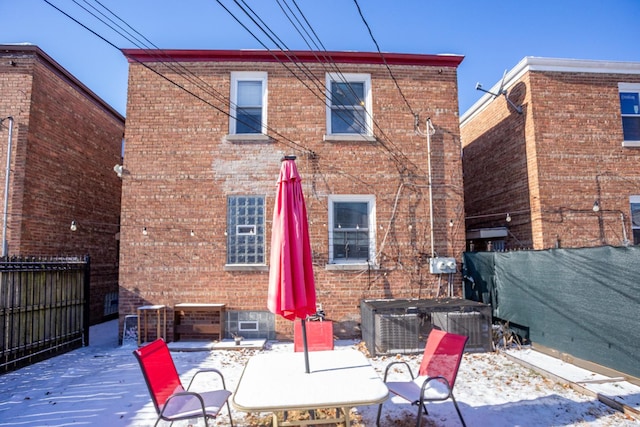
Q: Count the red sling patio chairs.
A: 3